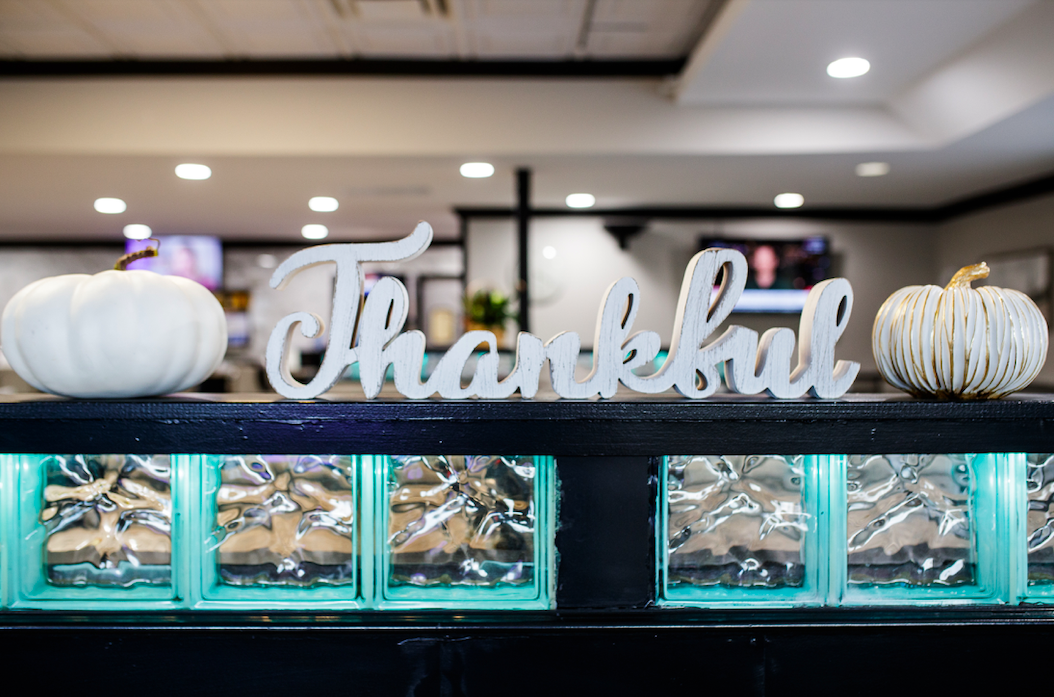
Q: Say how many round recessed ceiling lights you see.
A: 10